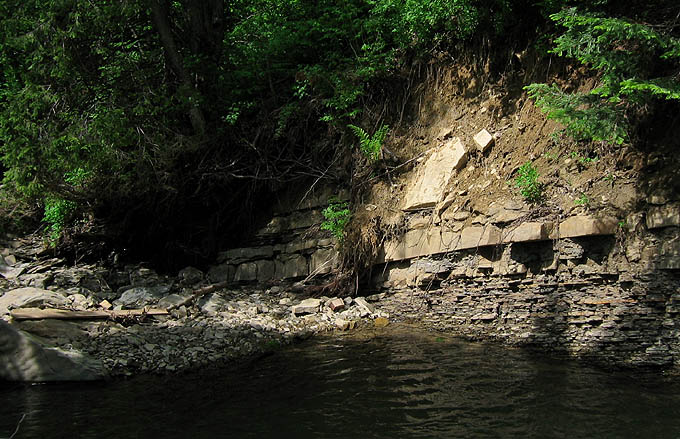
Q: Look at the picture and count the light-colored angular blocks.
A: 2